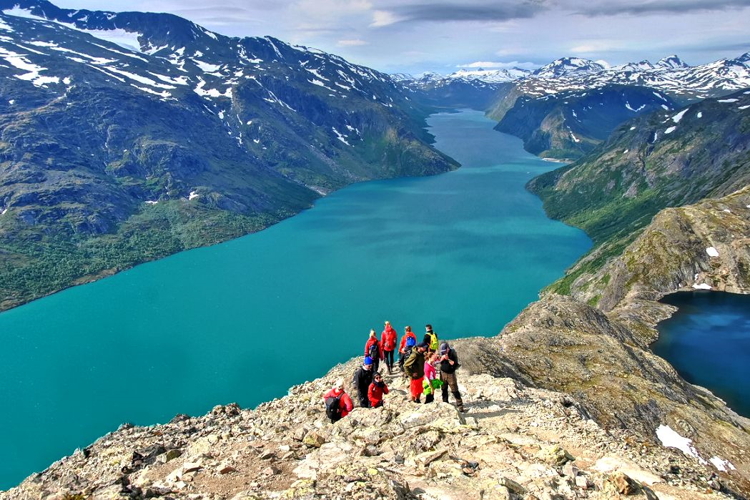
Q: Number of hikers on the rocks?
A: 10